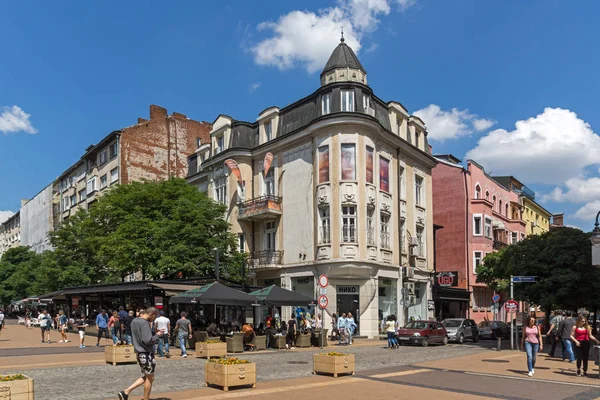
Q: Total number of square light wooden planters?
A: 5